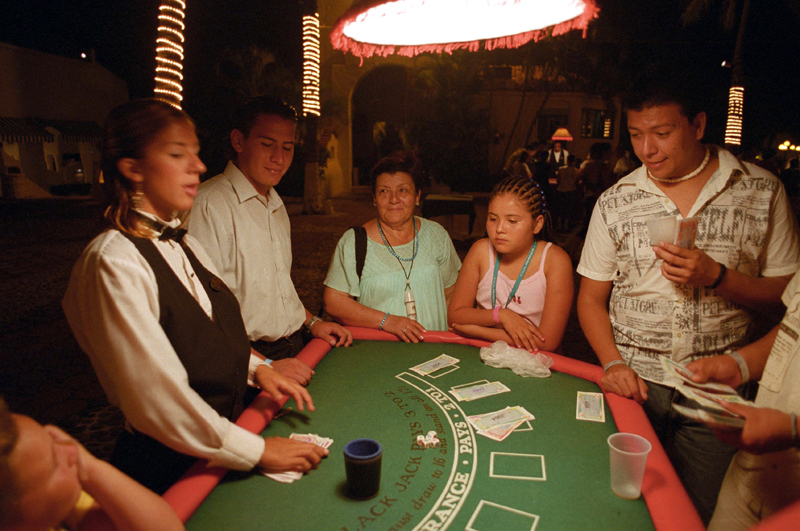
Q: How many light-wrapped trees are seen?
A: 3